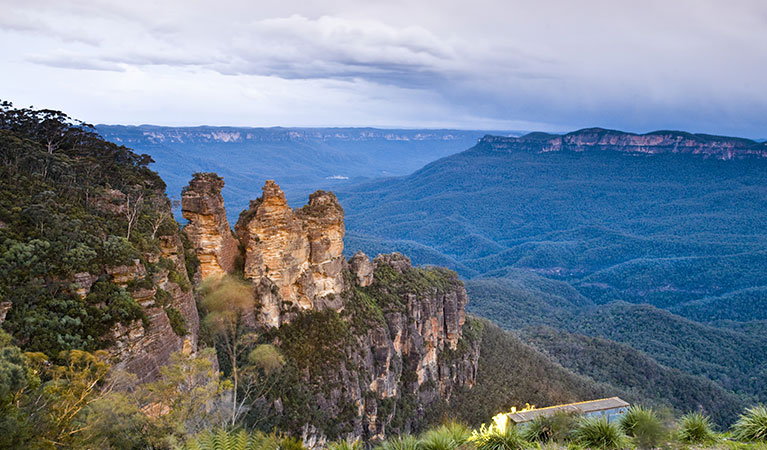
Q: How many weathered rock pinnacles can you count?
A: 3